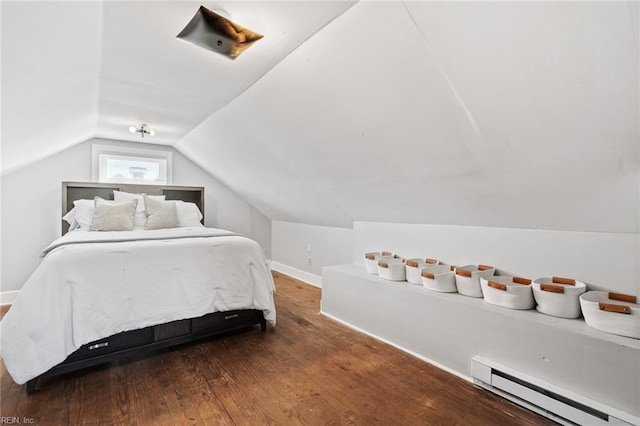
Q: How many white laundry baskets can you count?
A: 8